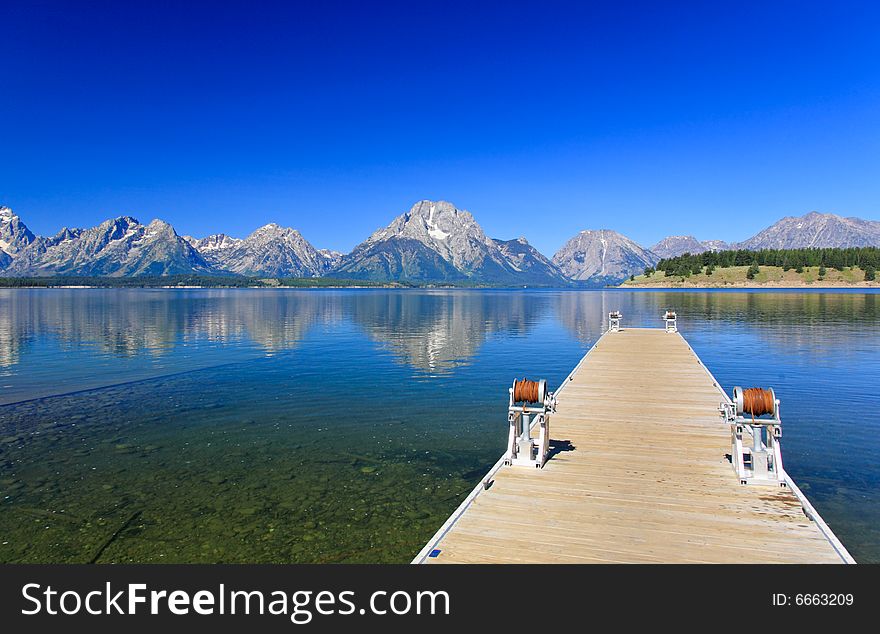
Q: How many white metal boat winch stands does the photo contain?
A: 4